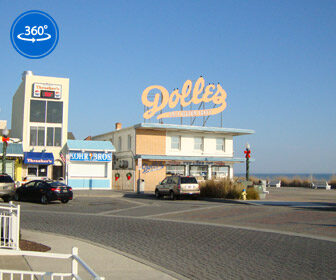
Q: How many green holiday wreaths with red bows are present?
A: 2